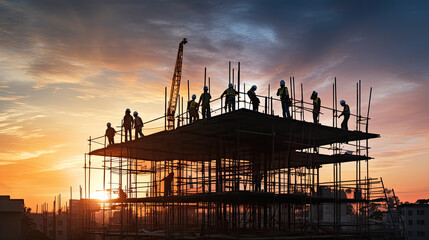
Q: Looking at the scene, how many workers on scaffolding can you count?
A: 10